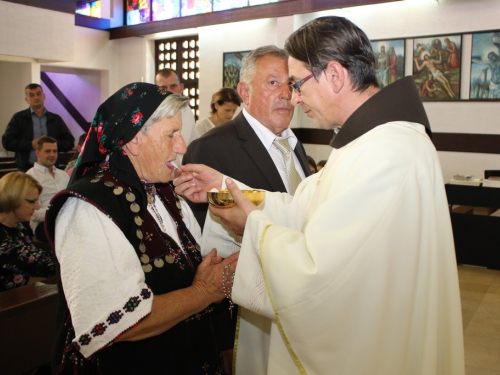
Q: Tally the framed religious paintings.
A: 4